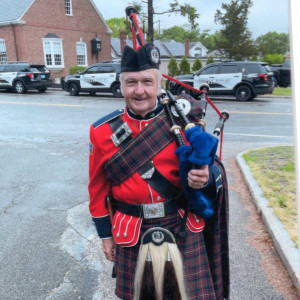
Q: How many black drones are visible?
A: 3